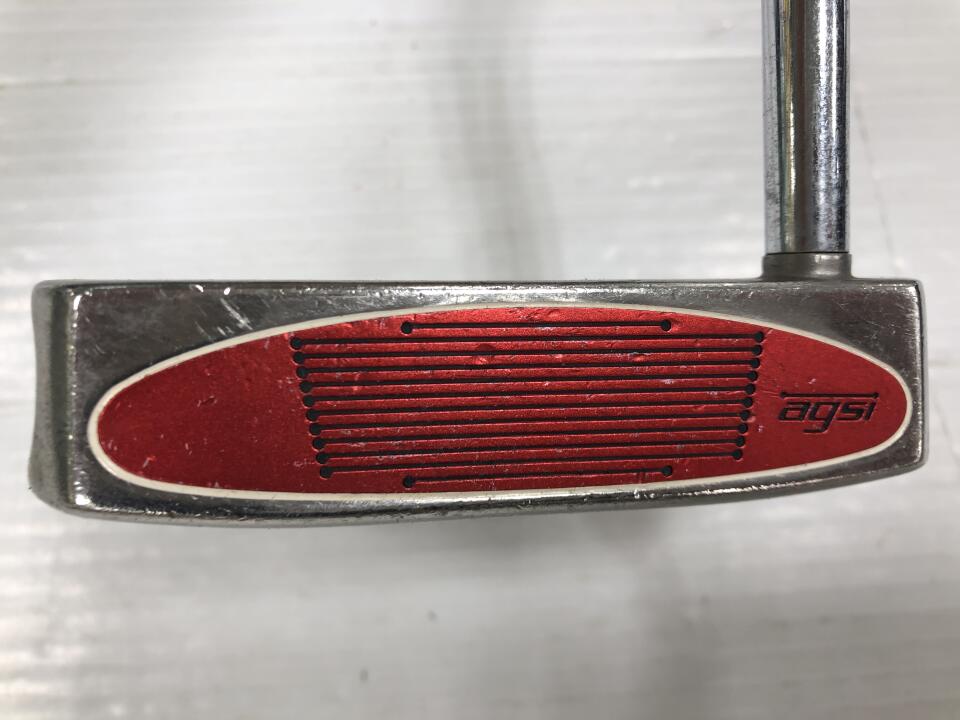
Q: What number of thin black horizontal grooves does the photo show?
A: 12